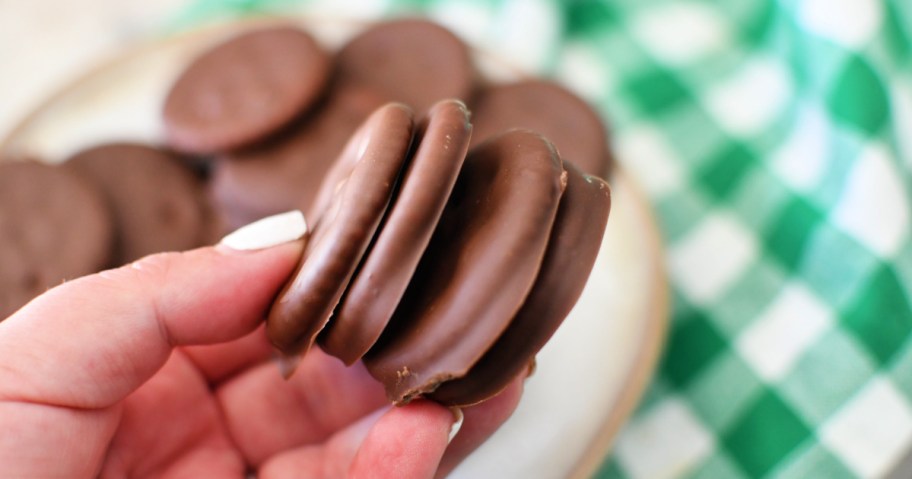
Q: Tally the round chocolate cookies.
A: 10